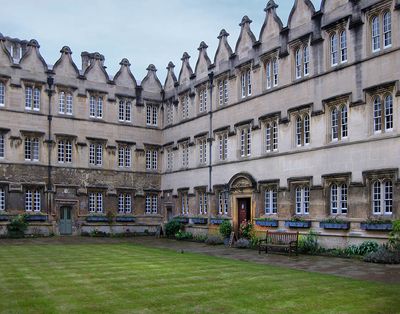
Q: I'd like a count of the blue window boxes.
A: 11